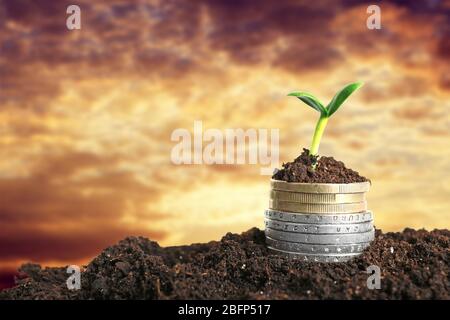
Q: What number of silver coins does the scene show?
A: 5